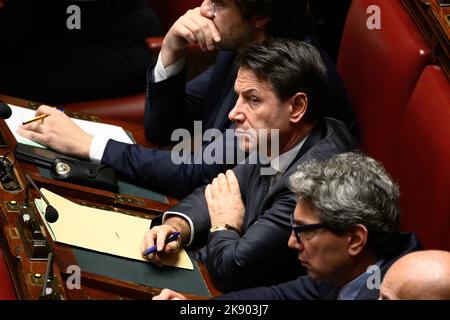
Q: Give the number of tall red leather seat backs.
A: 2